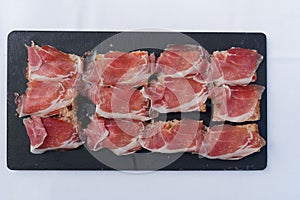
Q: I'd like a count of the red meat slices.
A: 12